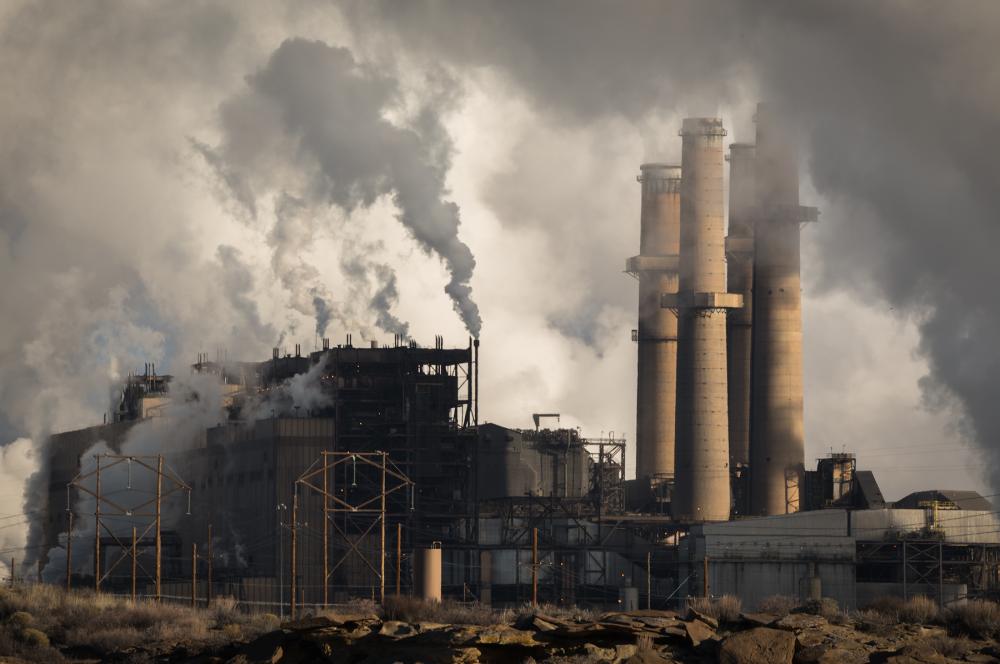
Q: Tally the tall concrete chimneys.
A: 4